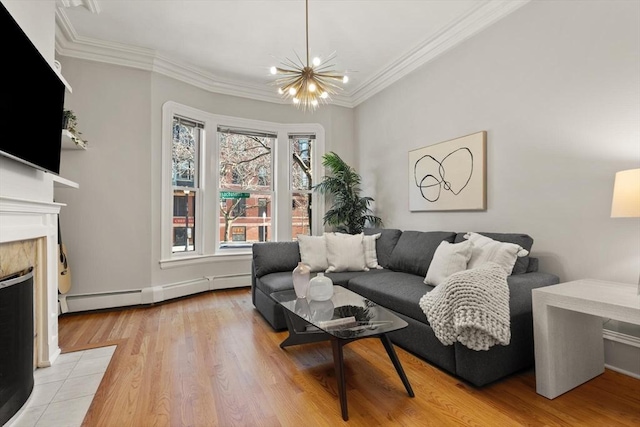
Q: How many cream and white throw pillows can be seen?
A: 5